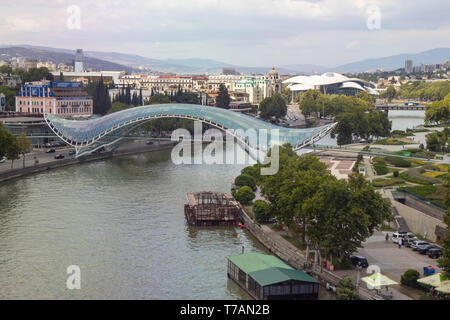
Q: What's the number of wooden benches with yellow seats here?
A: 0